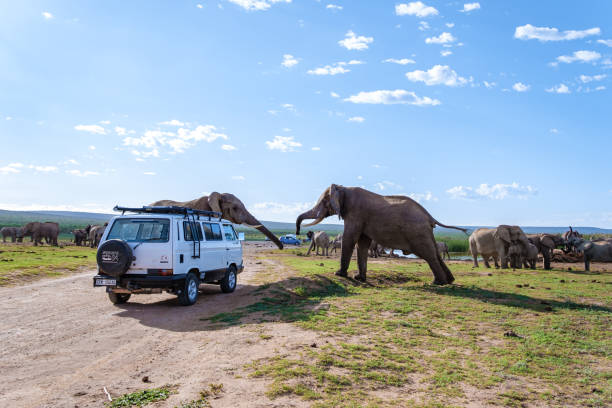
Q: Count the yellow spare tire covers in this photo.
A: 0